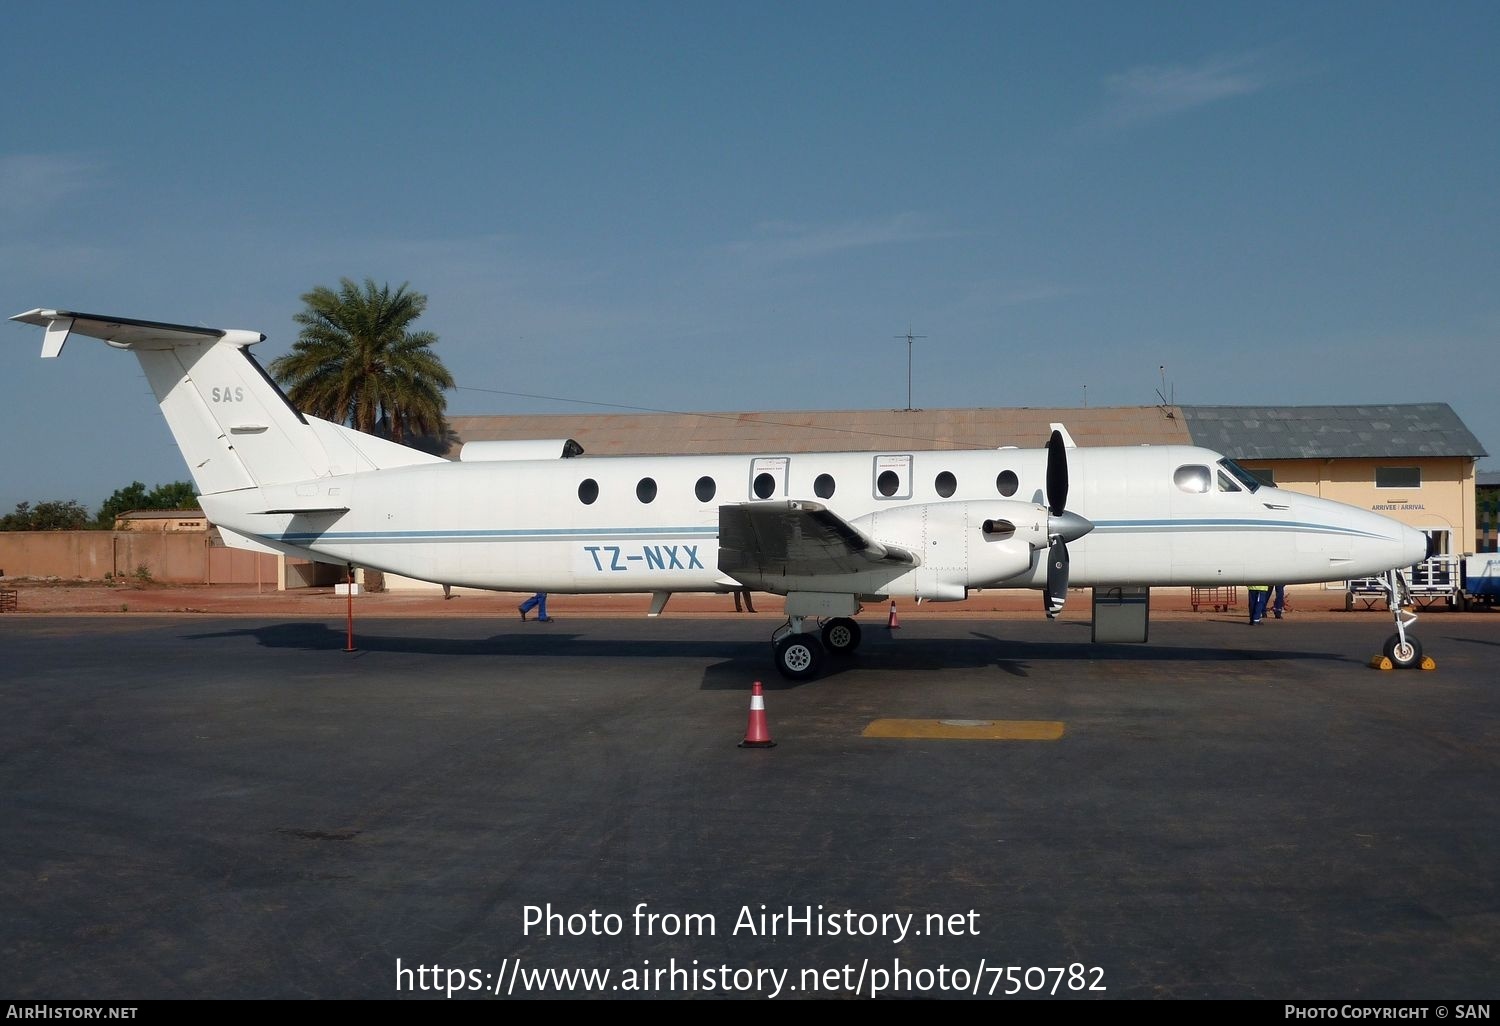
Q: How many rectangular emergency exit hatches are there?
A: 2